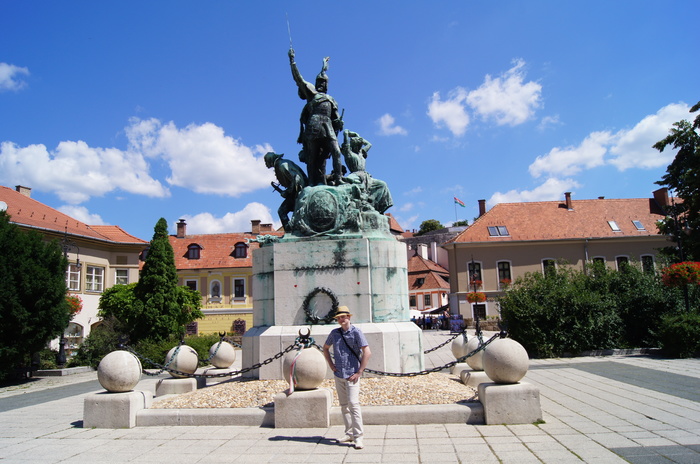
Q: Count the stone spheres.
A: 7